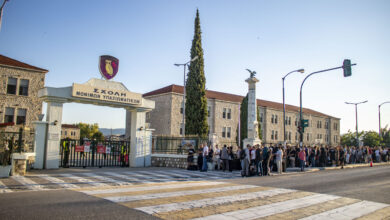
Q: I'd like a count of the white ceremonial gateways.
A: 1